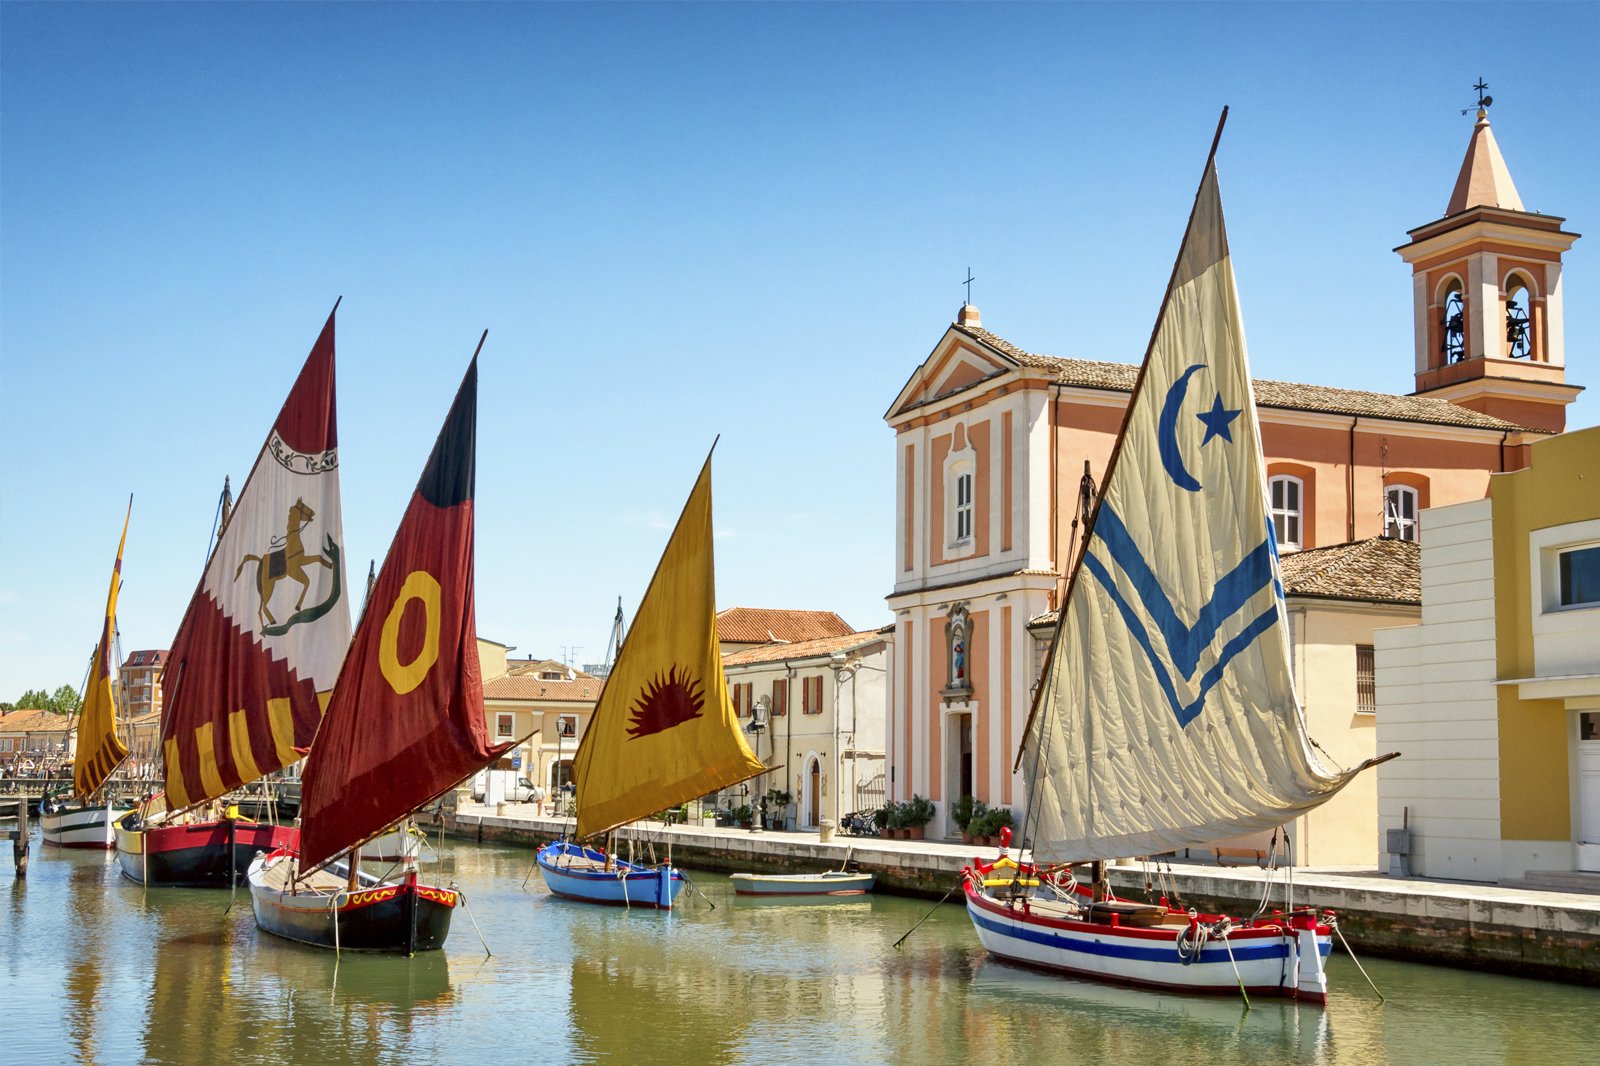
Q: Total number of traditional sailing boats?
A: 5